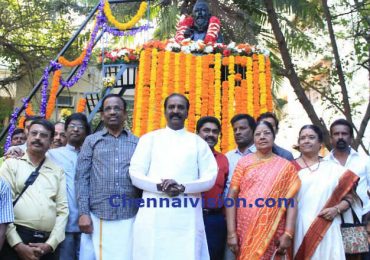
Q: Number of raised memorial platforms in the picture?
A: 1